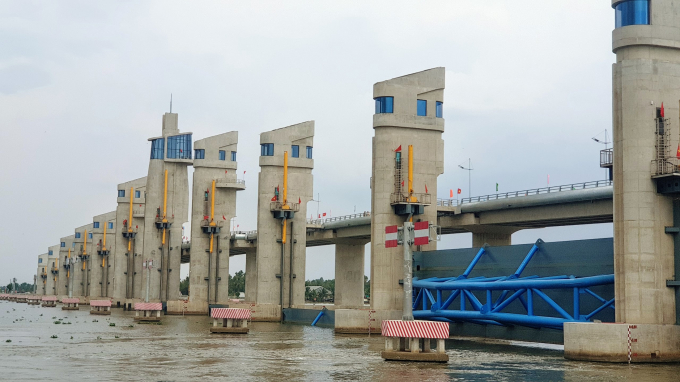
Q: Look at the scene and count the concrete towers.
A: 11